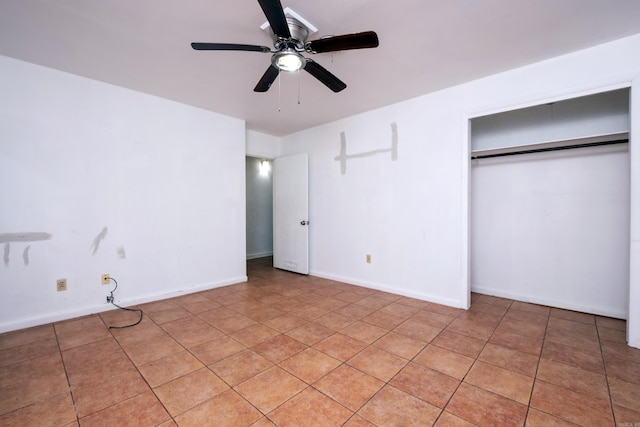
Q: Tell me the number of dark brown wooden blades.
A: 5